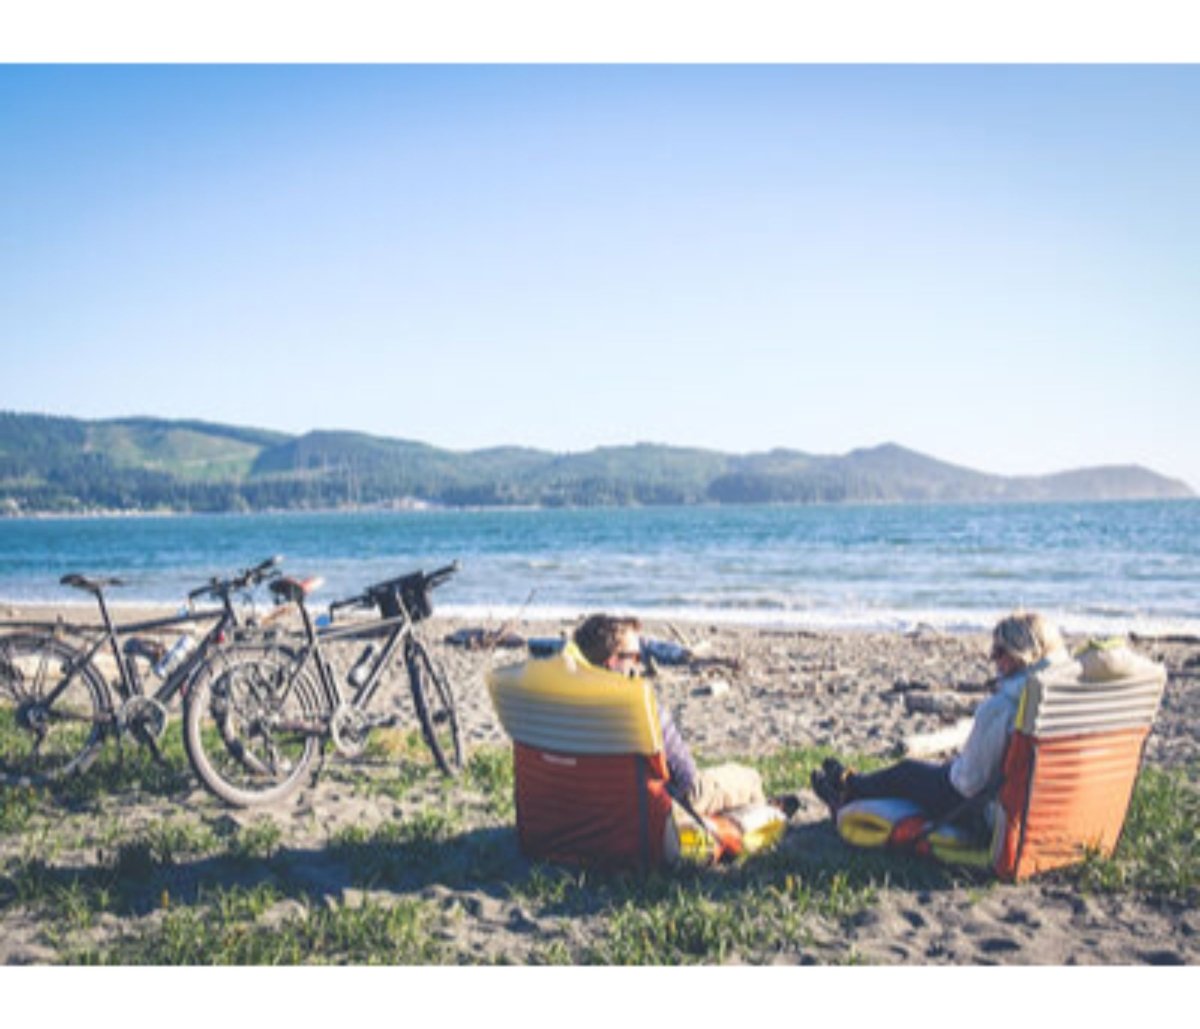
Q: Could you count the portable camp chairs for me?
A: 2